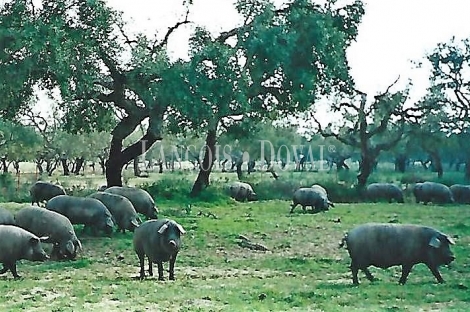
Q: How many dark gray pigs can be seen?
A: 15